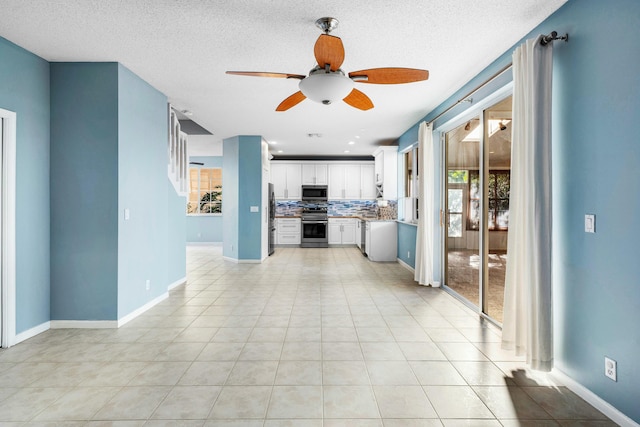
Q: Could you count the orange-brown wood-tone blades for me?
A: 5